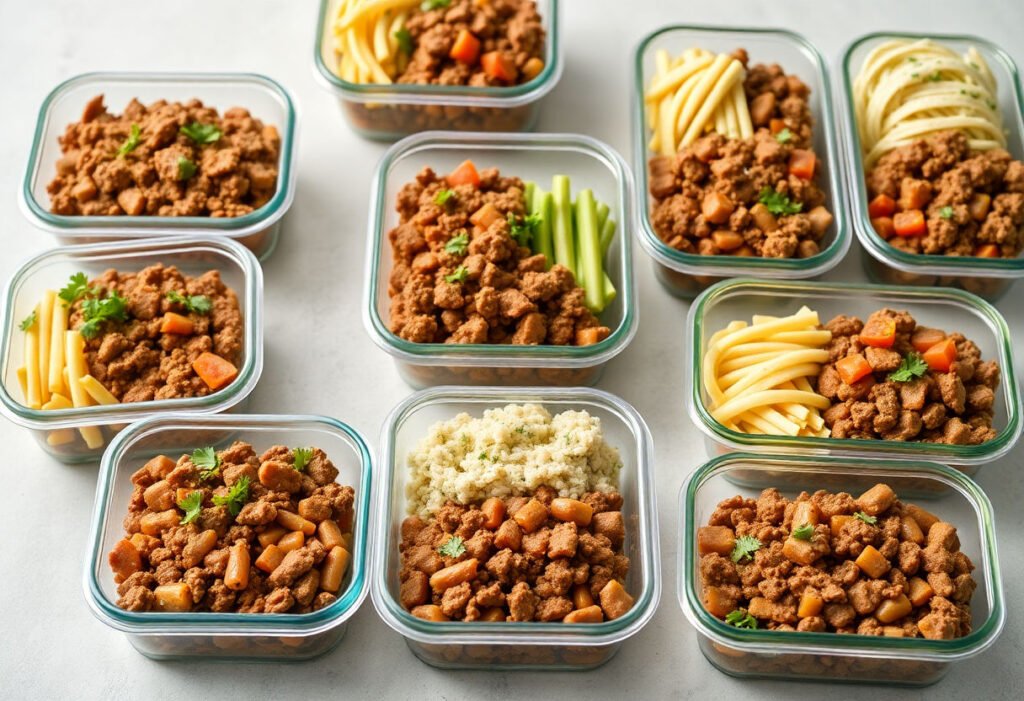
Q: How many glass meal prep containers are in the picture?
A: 10